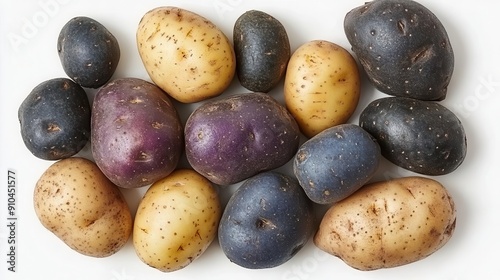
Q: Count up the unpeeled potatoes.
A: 14